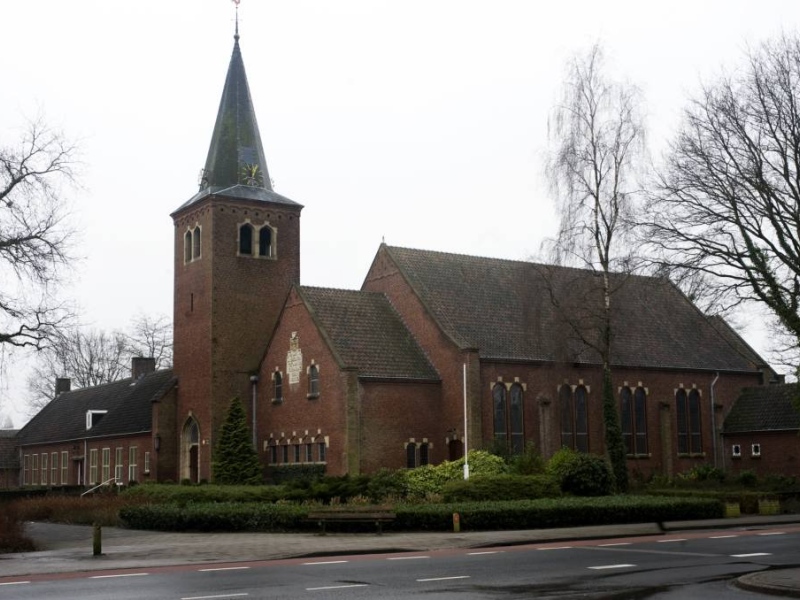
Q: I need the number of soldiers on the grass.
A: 0